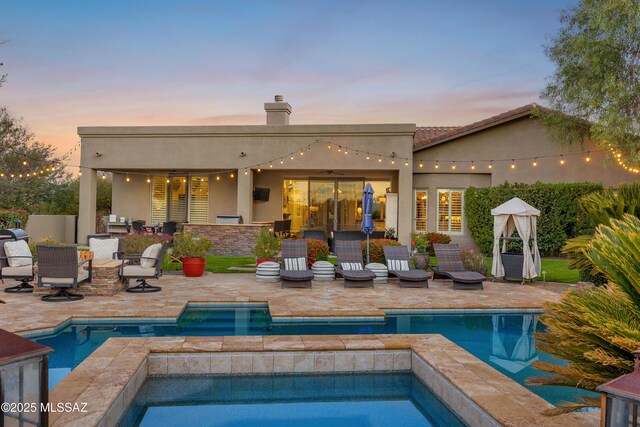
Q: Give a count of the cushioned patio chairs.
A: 4